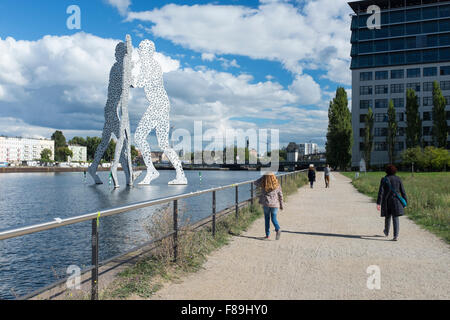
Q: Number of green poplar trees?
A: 5